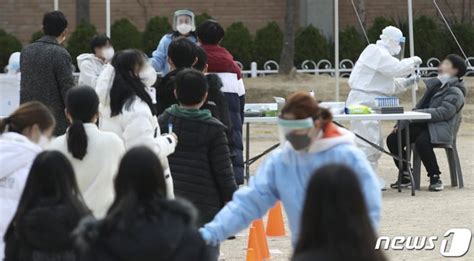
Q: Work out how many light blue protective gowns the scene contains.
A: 2